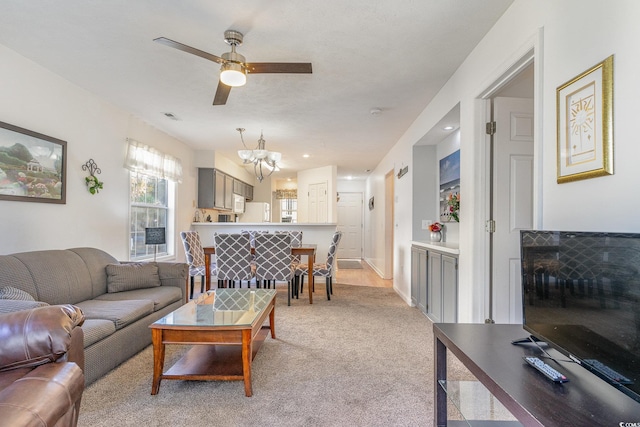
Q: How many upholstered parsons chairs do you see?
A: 6